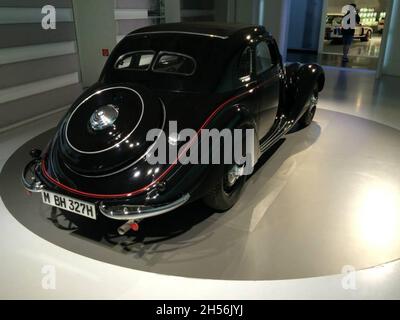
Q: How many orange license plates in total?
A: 0